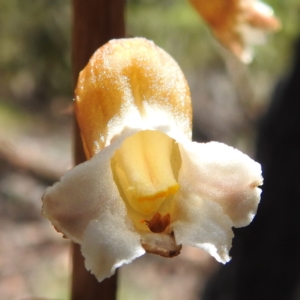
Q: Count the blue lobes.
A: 0